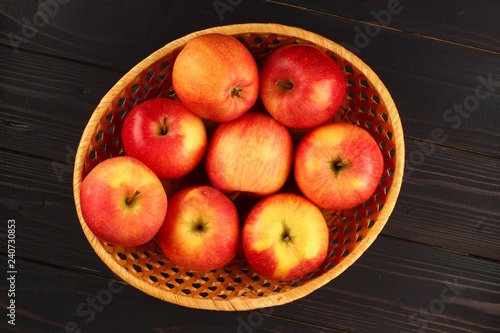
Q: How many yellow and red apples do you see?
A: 8